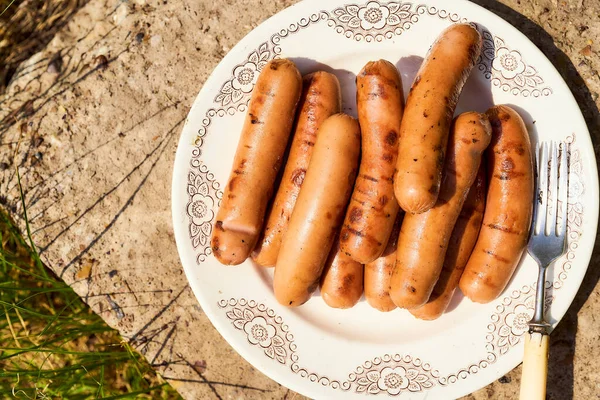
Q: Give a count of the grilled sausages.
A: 10